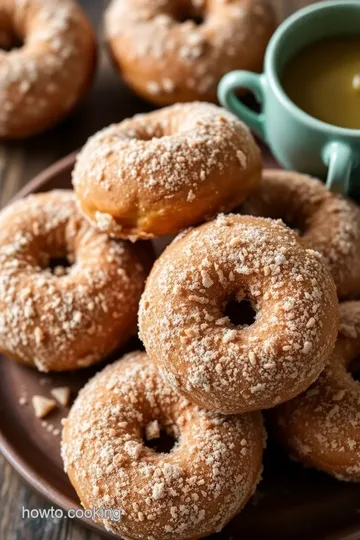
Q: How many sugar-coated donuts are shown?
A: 8